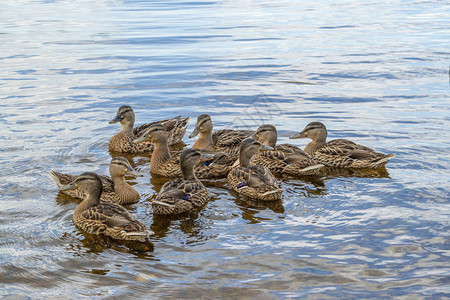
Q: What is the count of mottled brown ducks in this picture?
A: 9